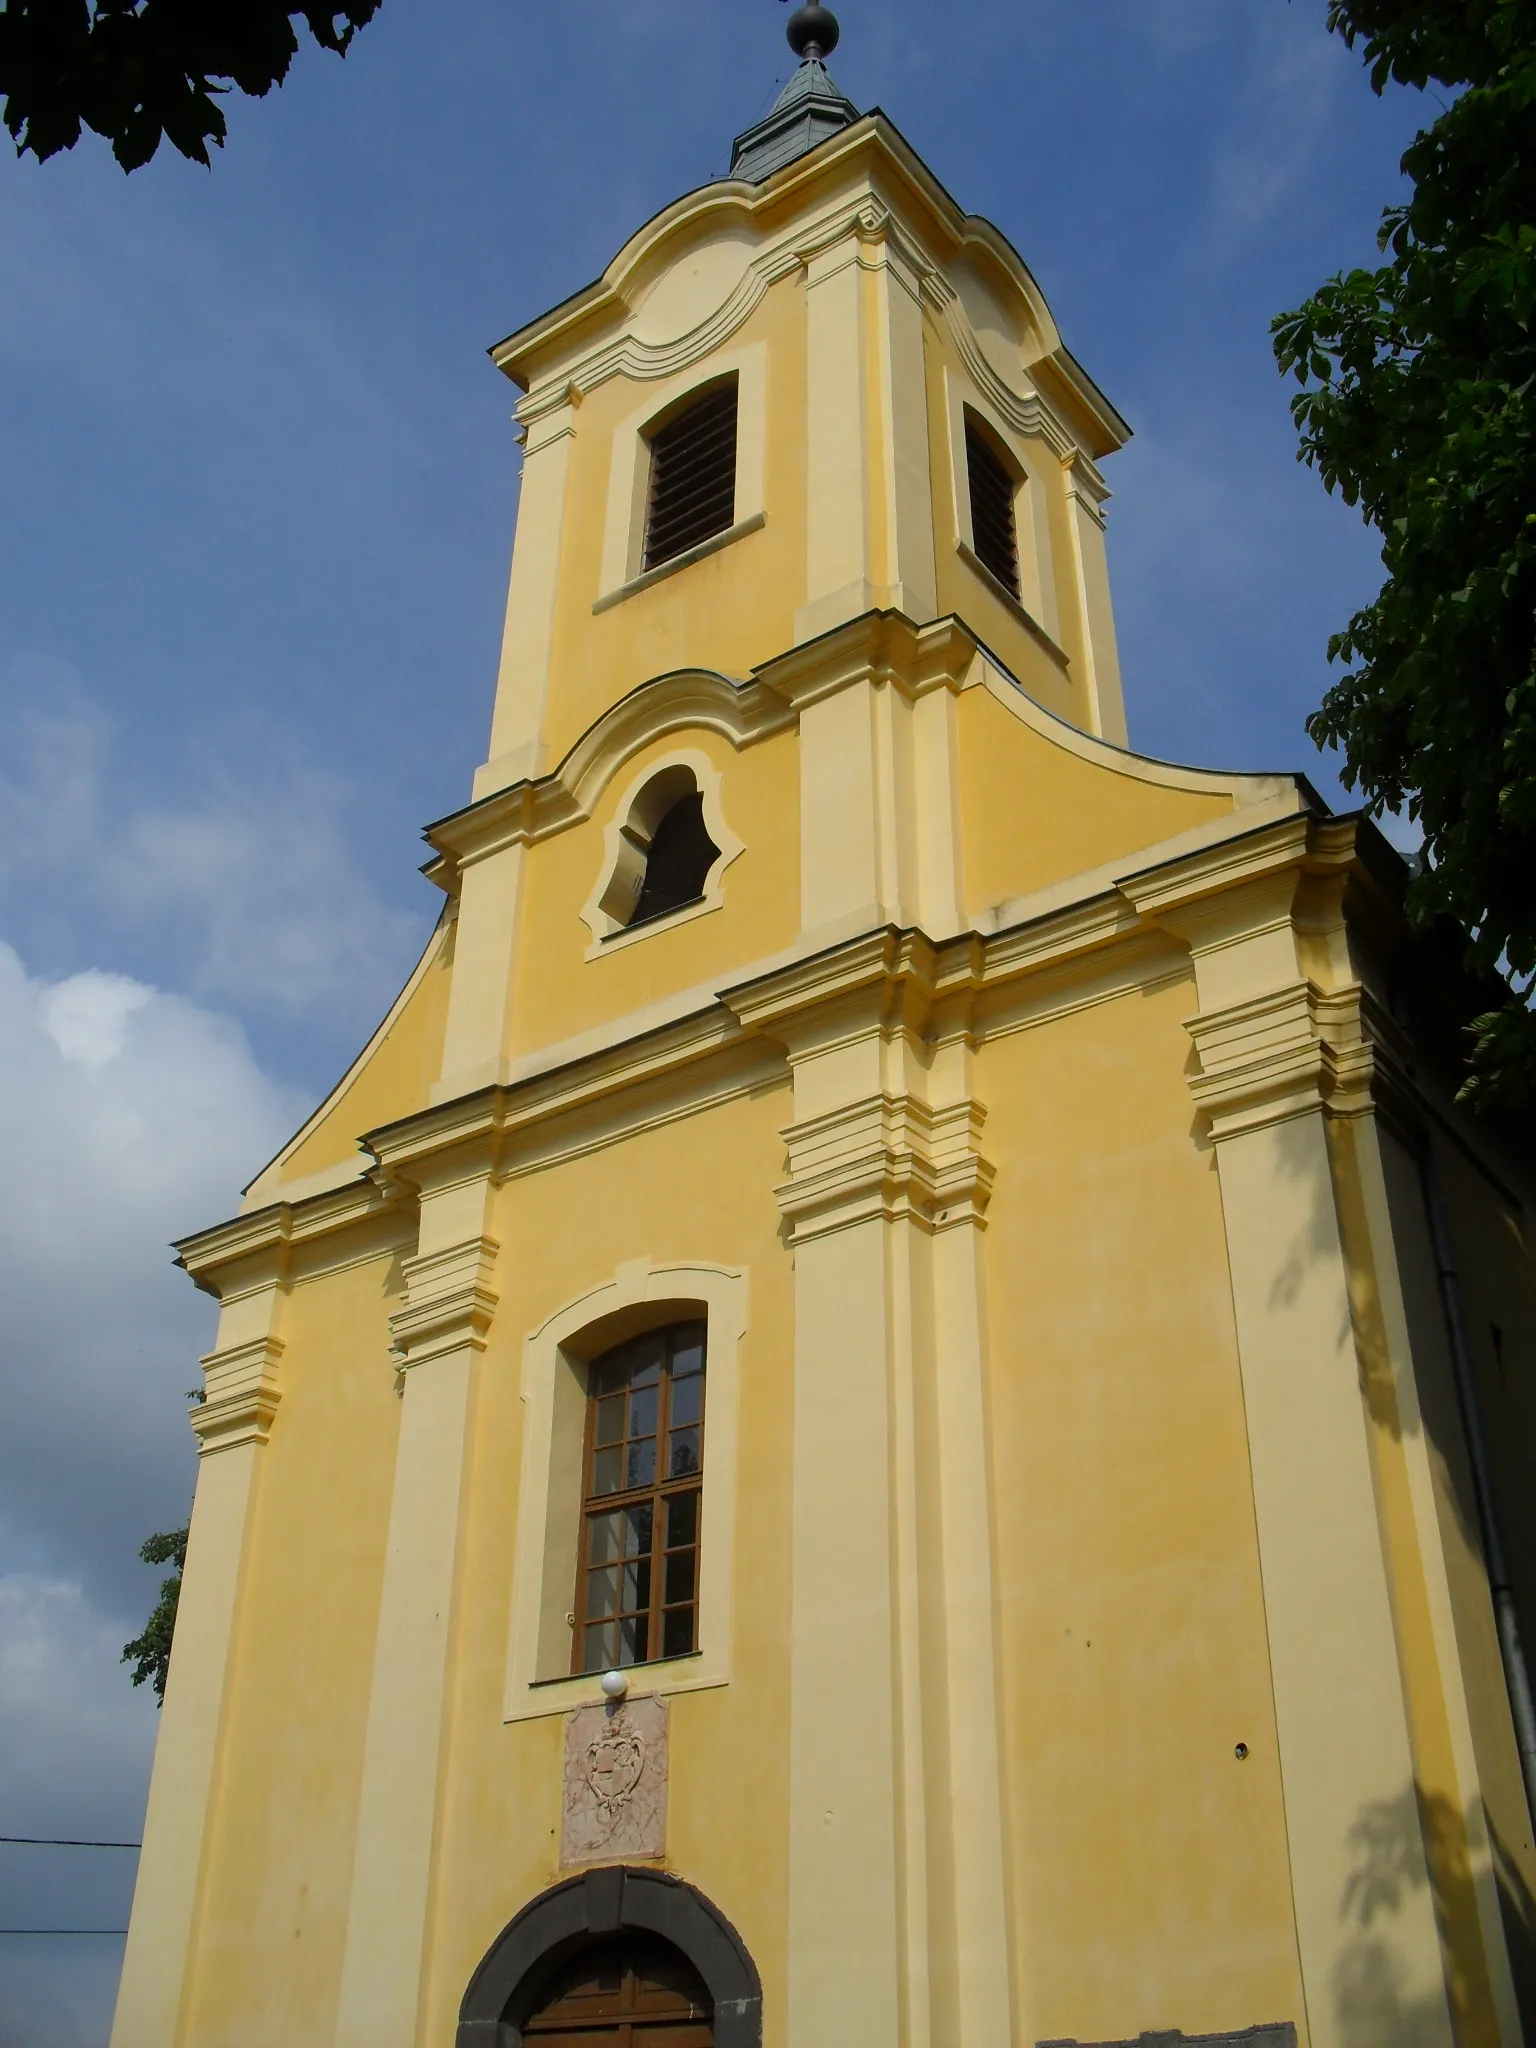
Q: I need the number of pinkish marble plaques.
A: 1